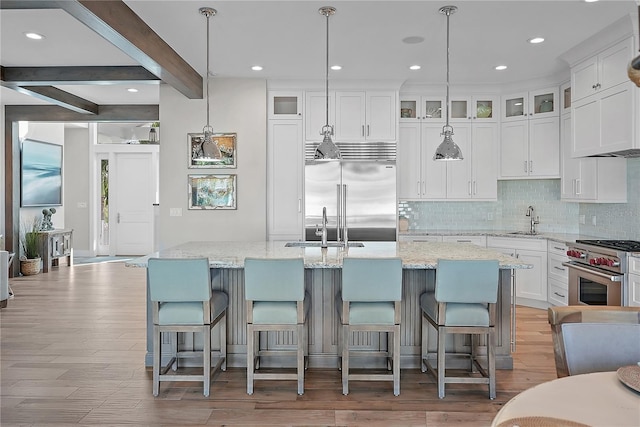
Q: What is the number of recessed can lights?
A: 8